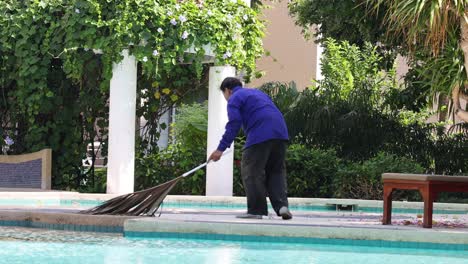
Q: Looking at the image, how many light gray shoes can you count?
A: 2